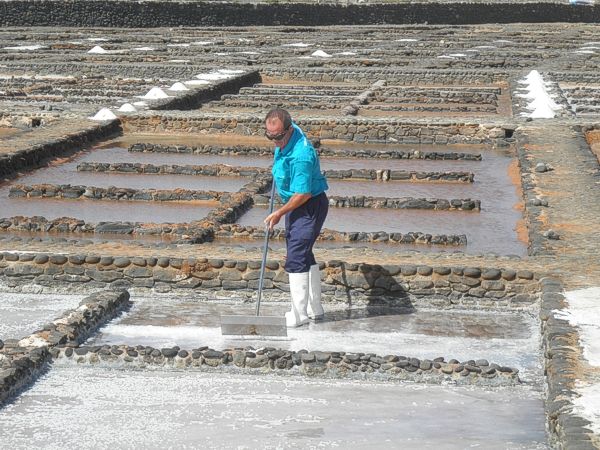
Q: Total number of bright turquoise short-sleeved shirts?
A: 1